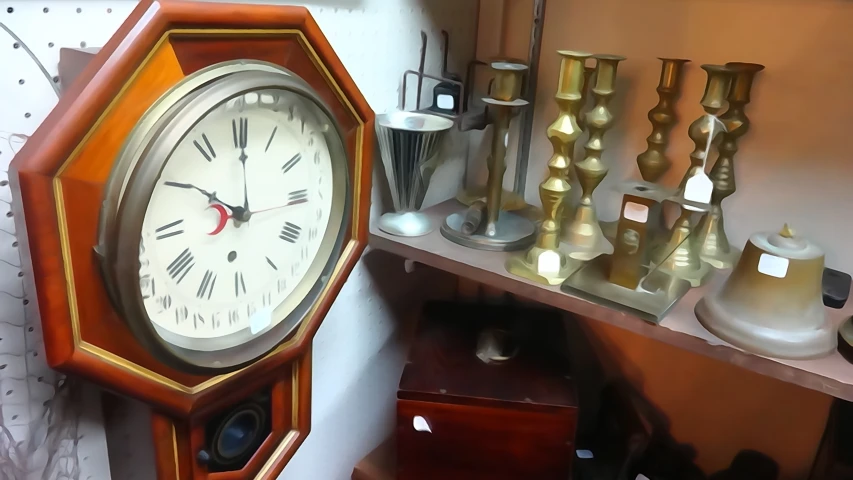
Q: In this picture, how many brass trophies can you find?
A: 0